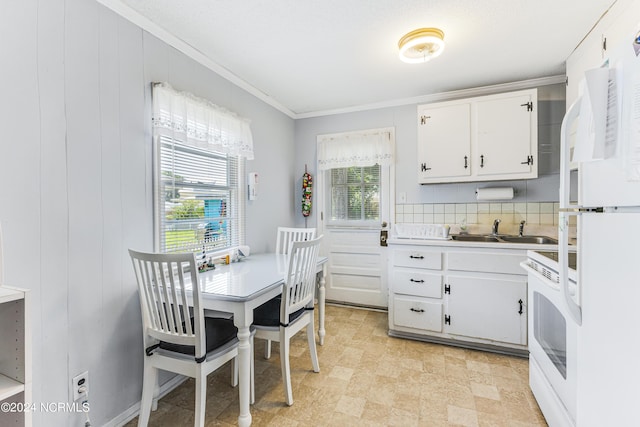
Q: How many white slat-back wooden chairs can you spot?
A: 3